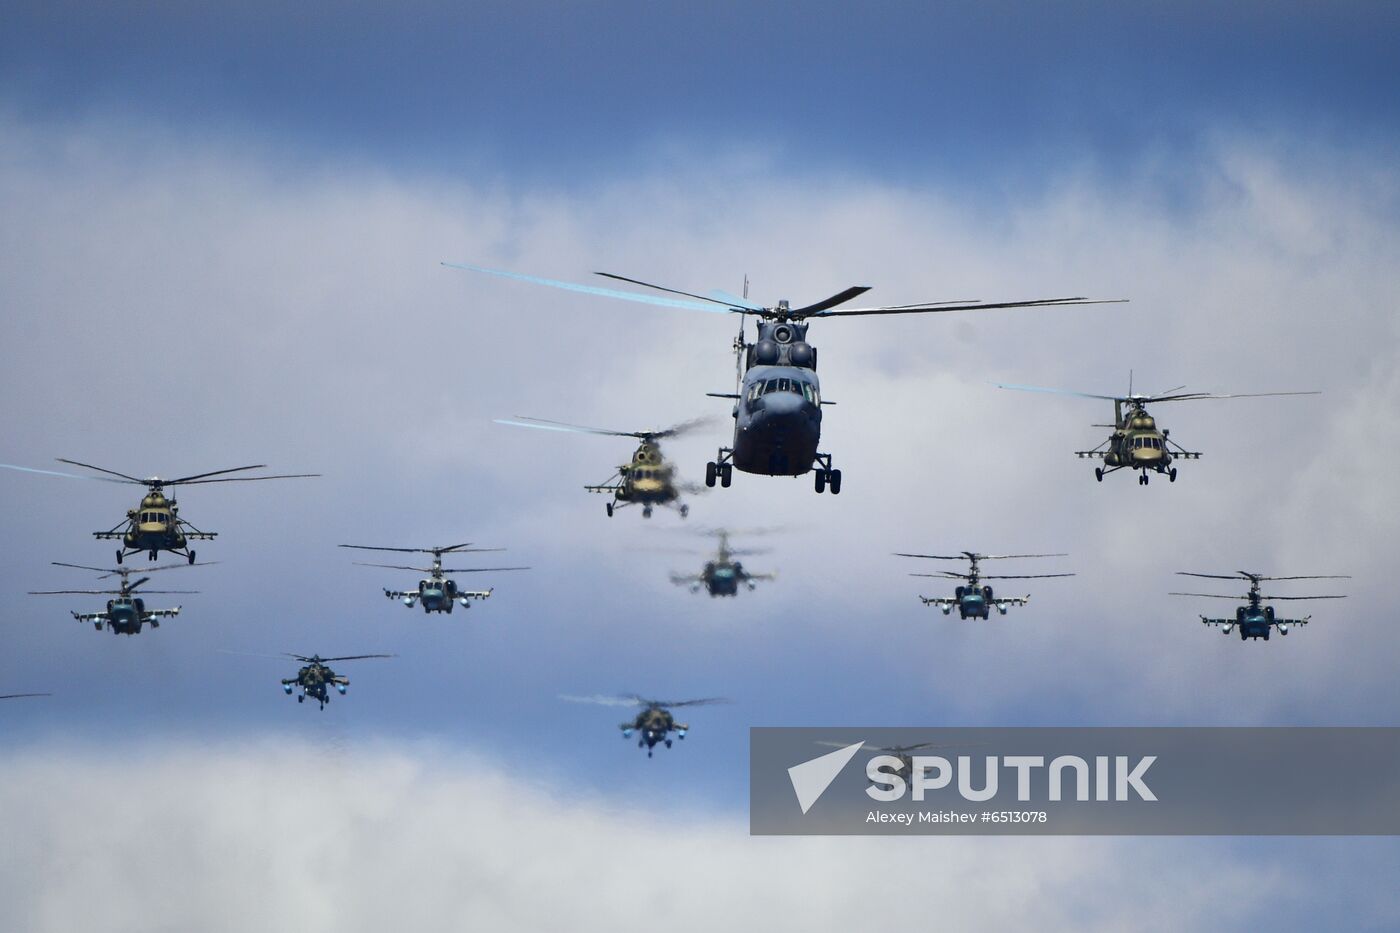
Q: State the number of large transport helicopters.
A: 1